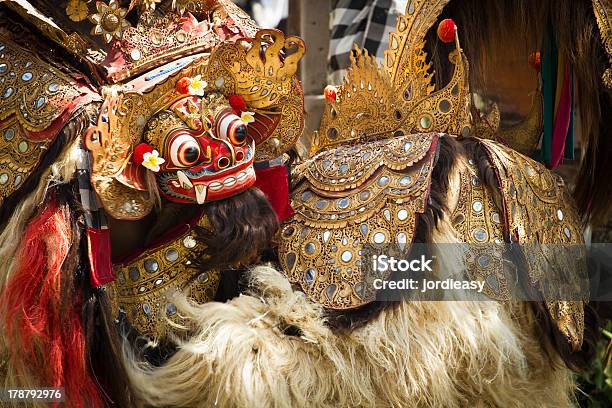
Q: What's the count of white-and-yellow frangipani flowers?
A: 3